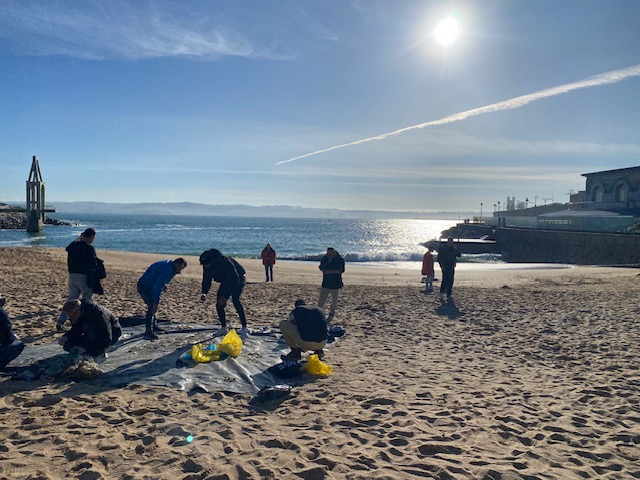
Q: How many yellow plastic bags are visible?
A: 3